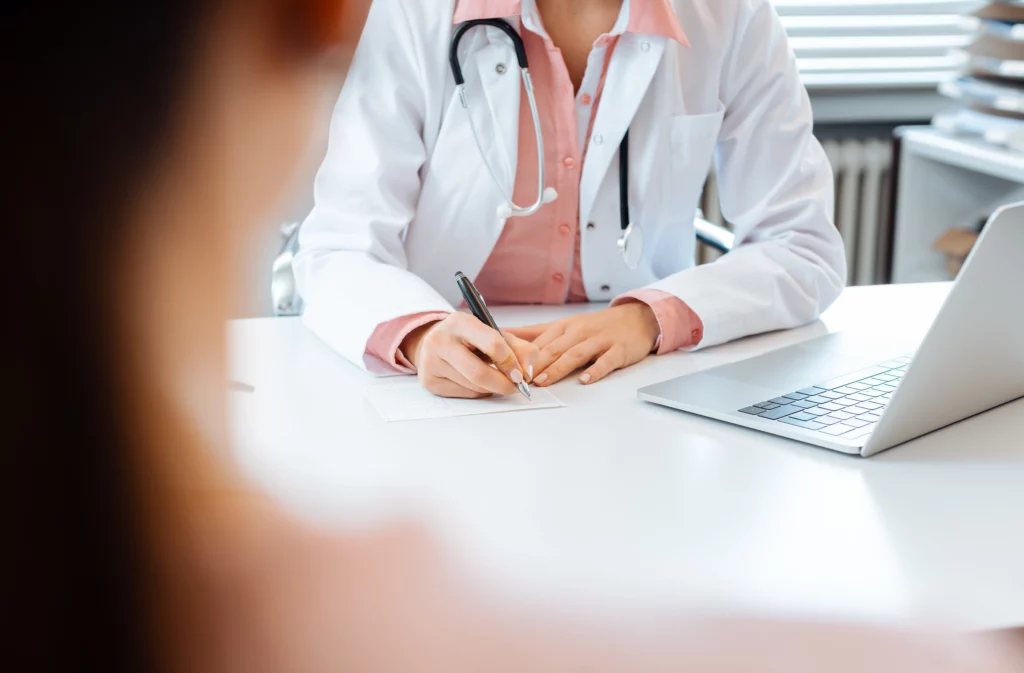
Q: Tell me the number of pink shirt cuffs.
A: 2